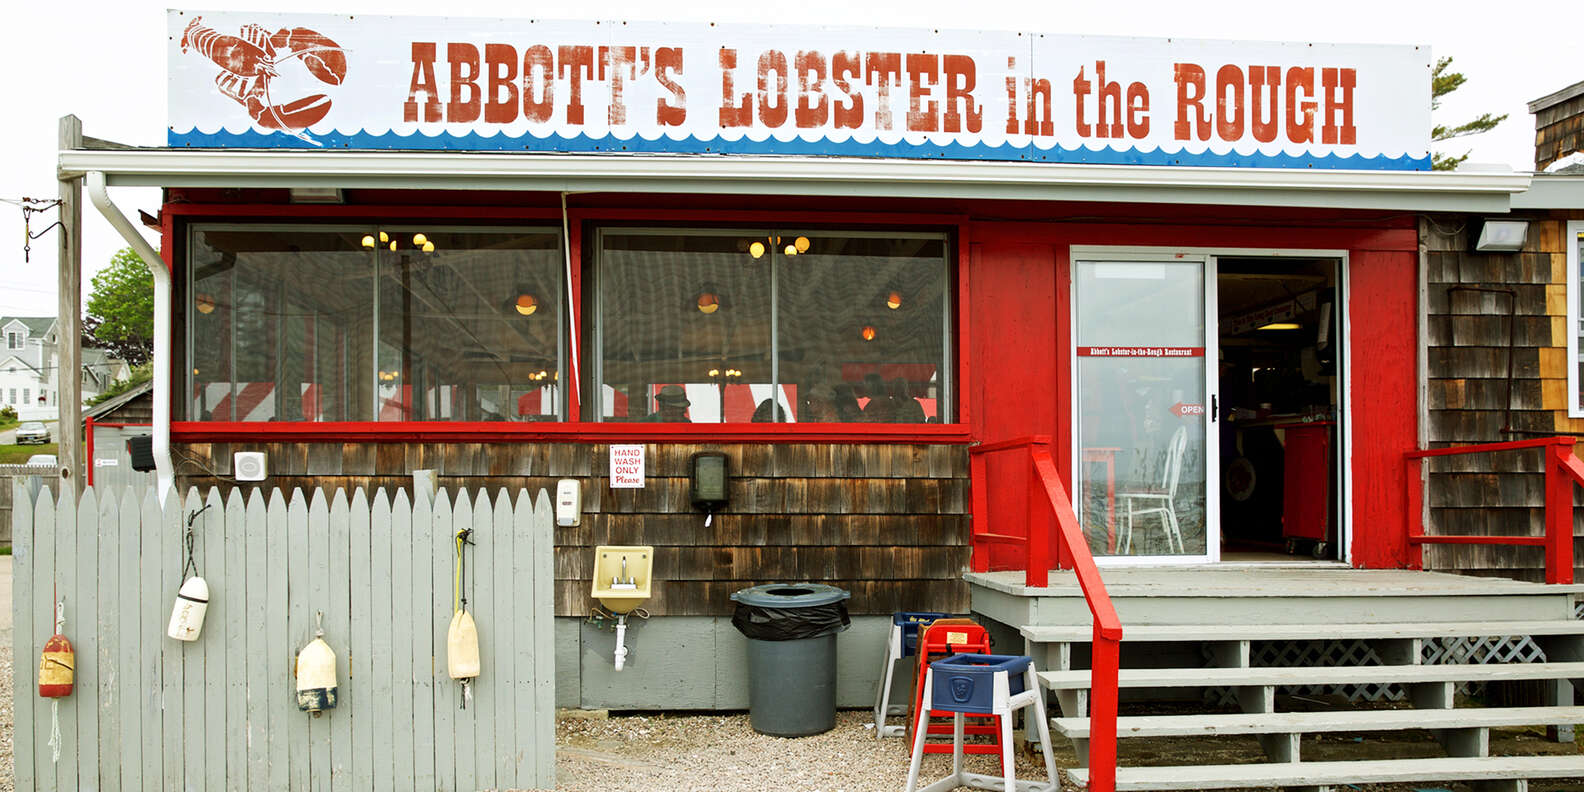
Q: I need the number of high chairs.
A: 4